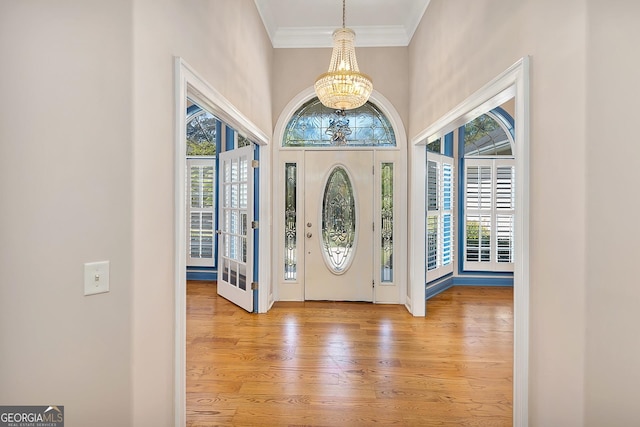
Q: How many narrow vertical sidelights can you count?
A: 2